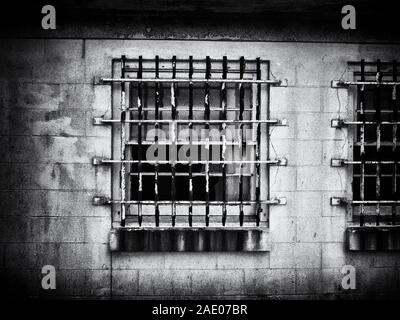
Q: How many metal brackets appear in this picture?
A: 12